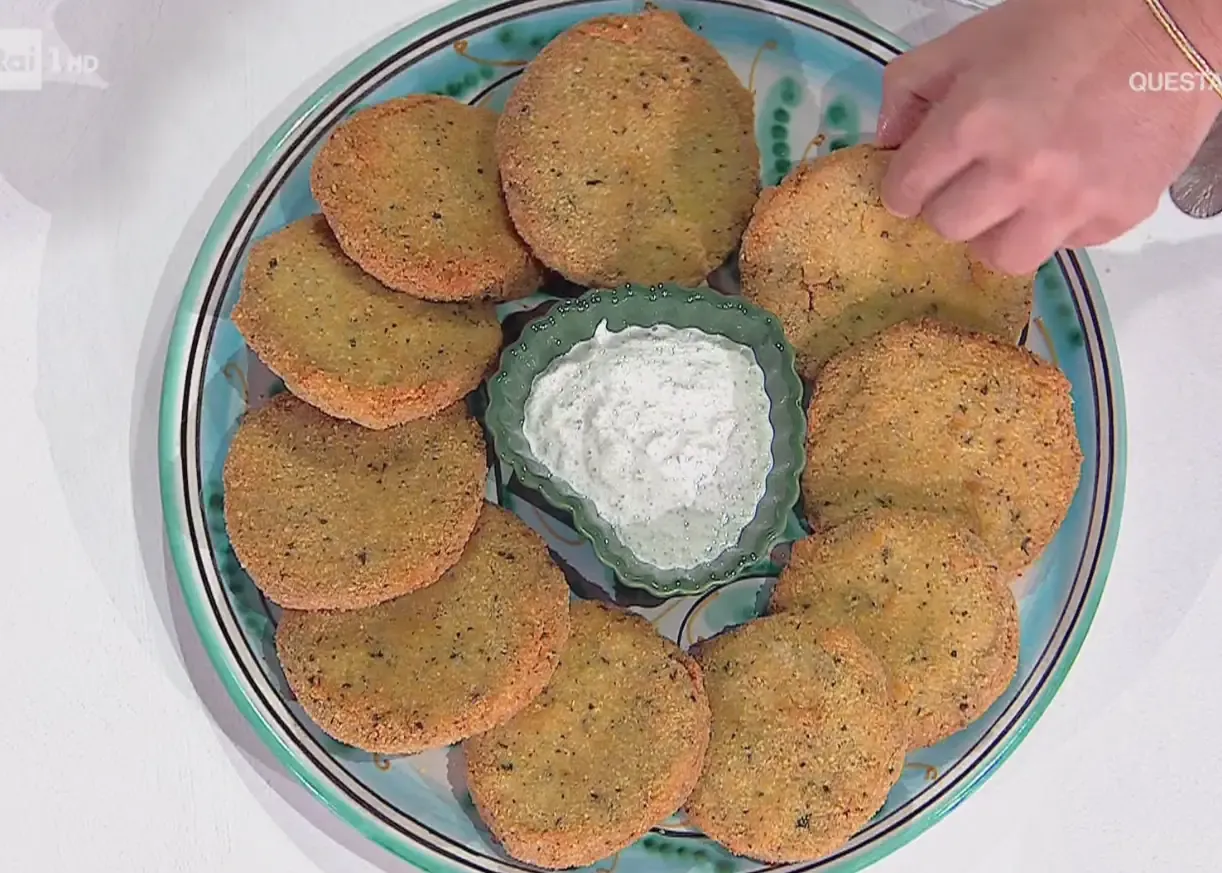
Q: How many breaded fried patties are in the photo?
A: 10